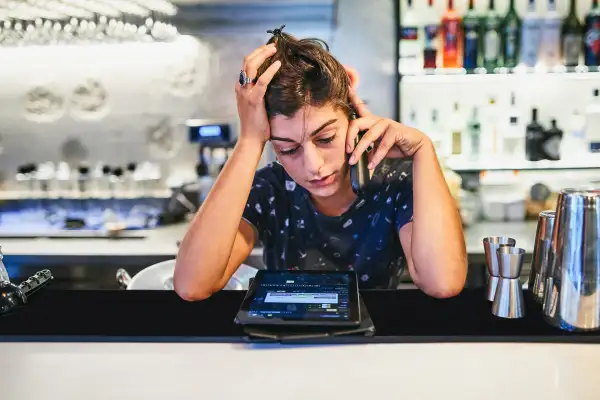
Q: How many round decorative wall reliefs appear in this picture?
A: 4